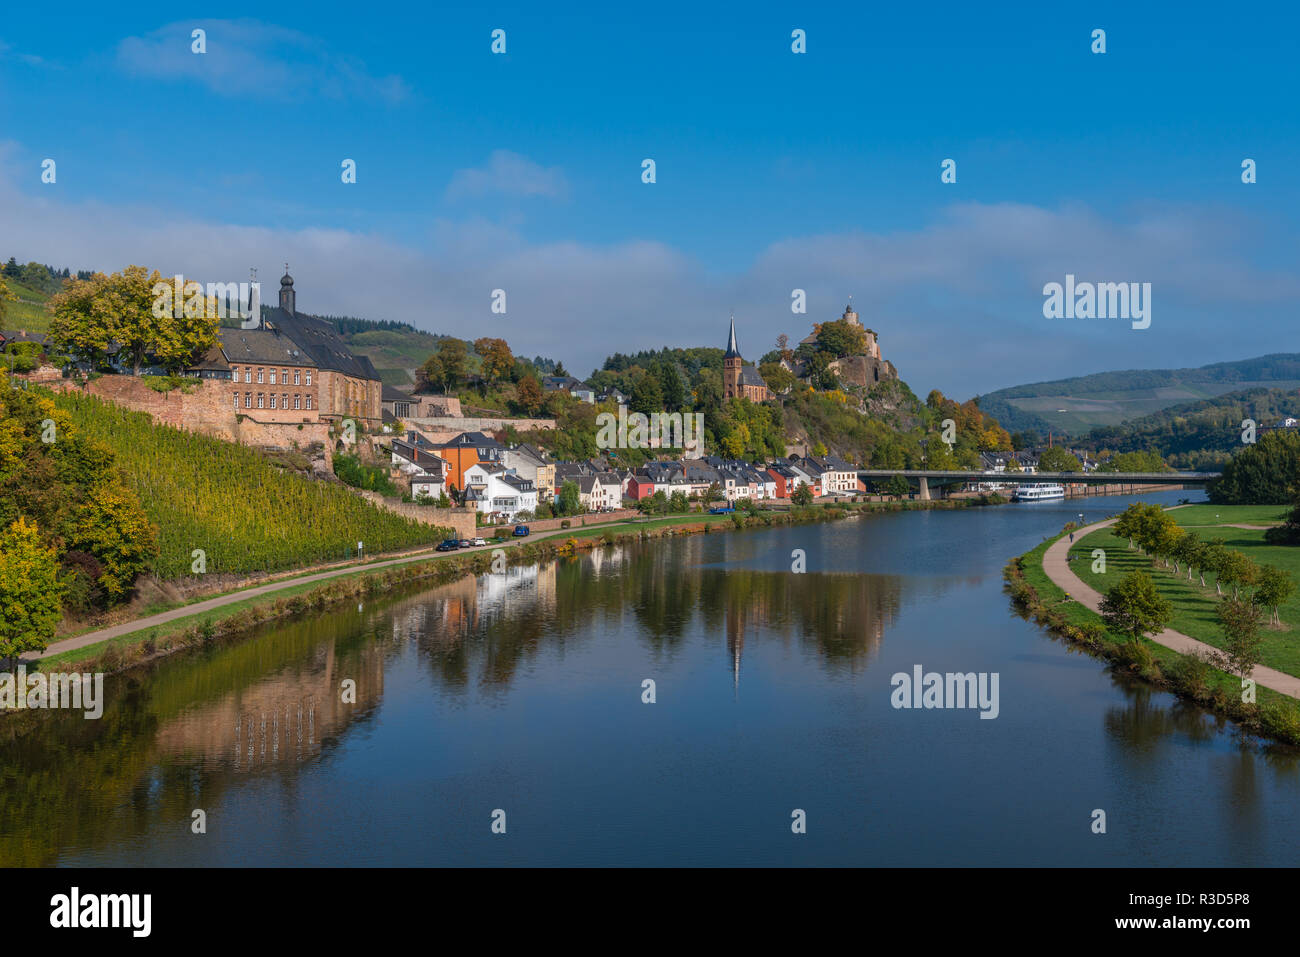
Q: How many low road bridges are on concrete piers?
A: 1